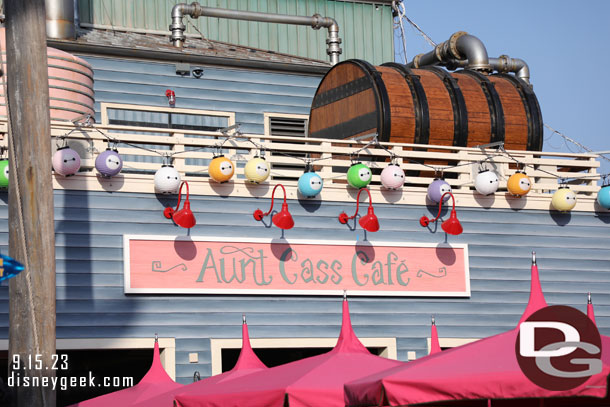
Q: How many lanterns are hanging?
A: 14